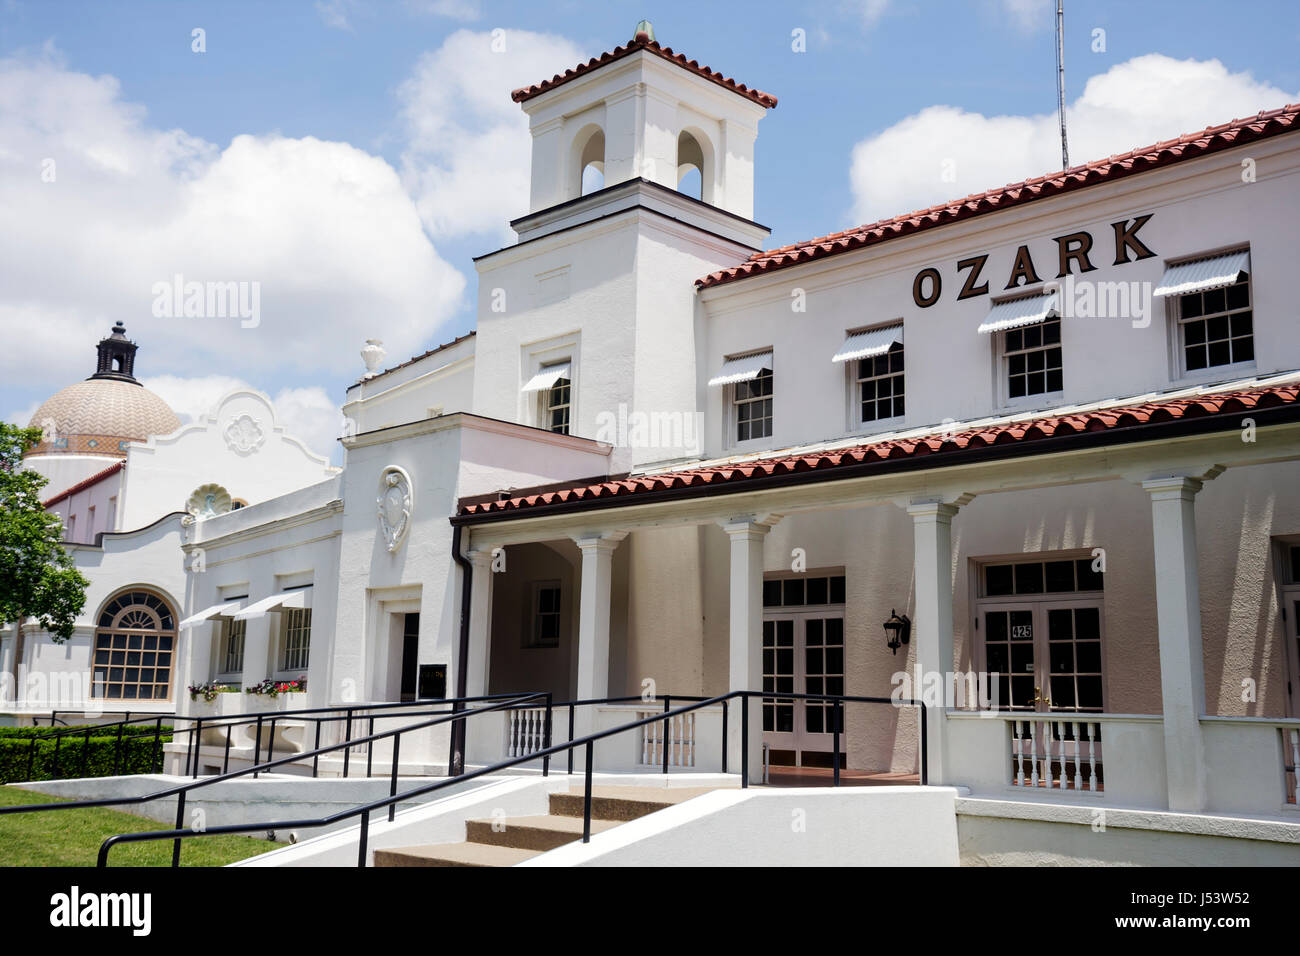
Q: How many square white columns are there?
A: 5